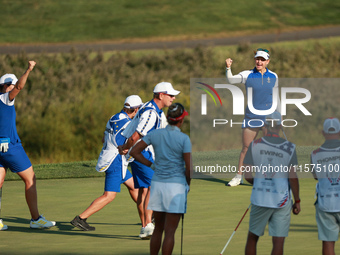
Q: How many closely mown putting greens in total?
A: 1